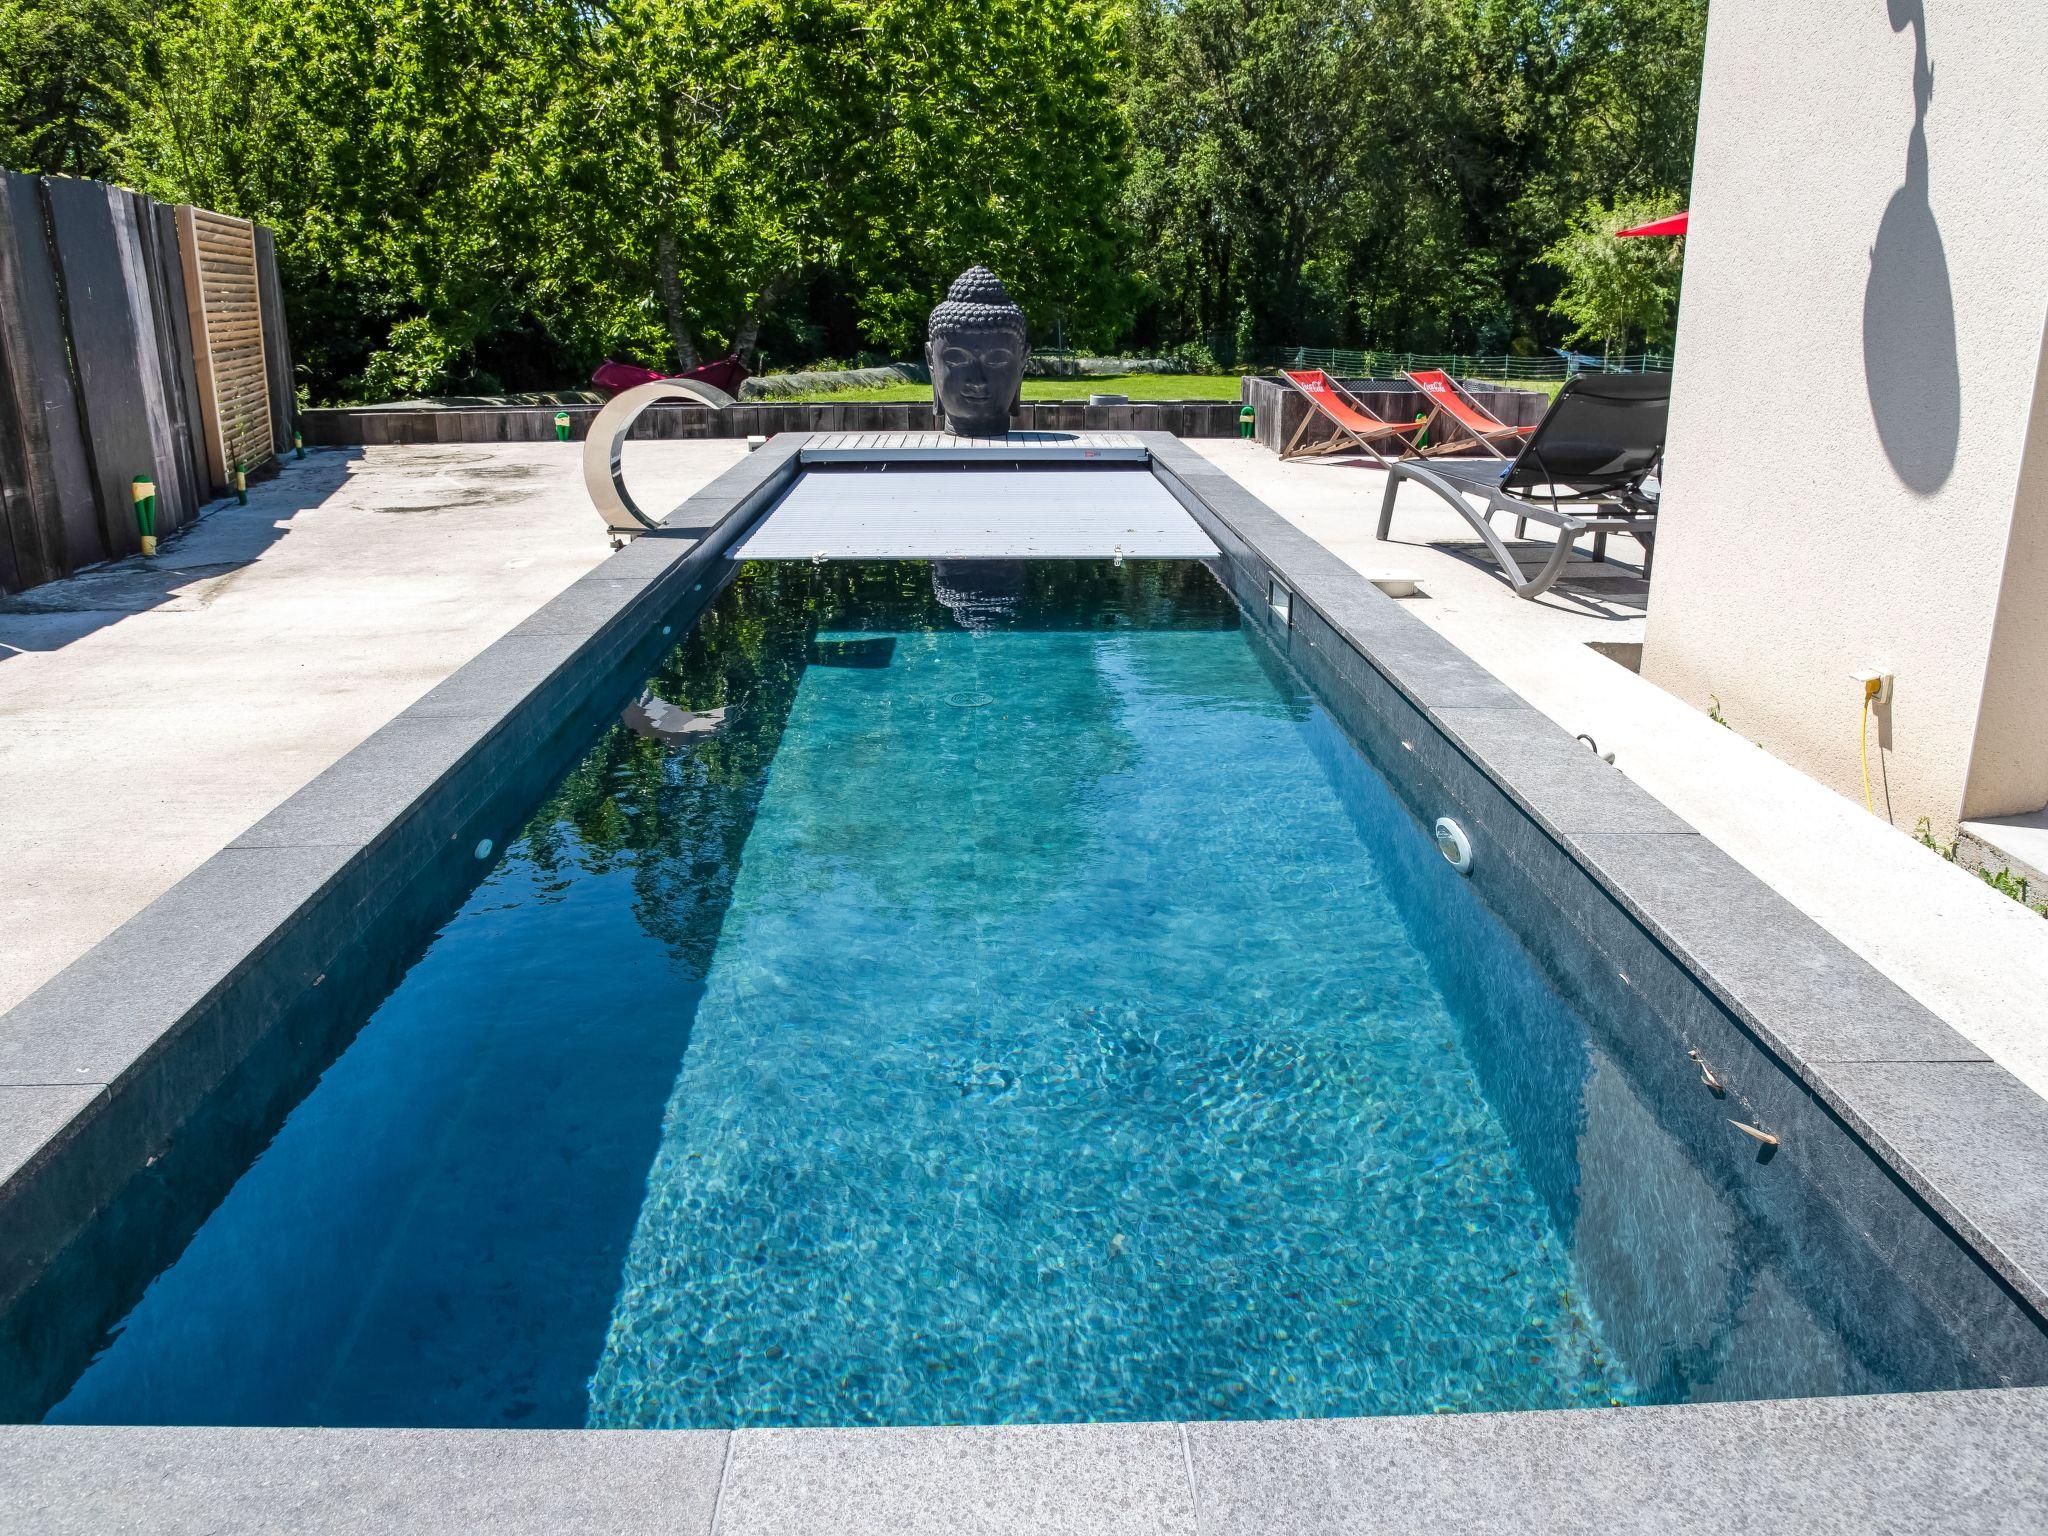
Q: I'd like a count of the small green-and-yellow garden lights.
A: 6